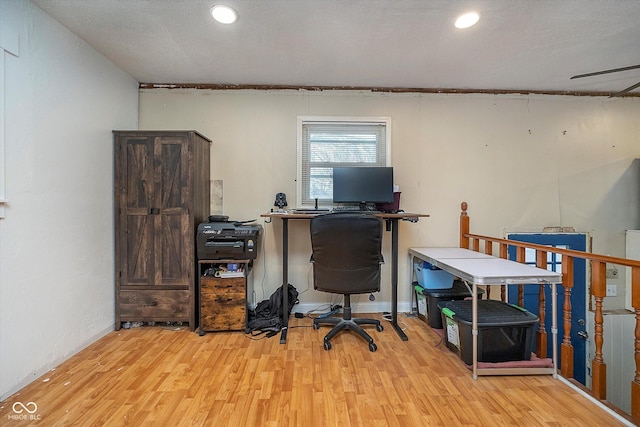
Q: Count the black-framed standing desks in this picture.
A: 1